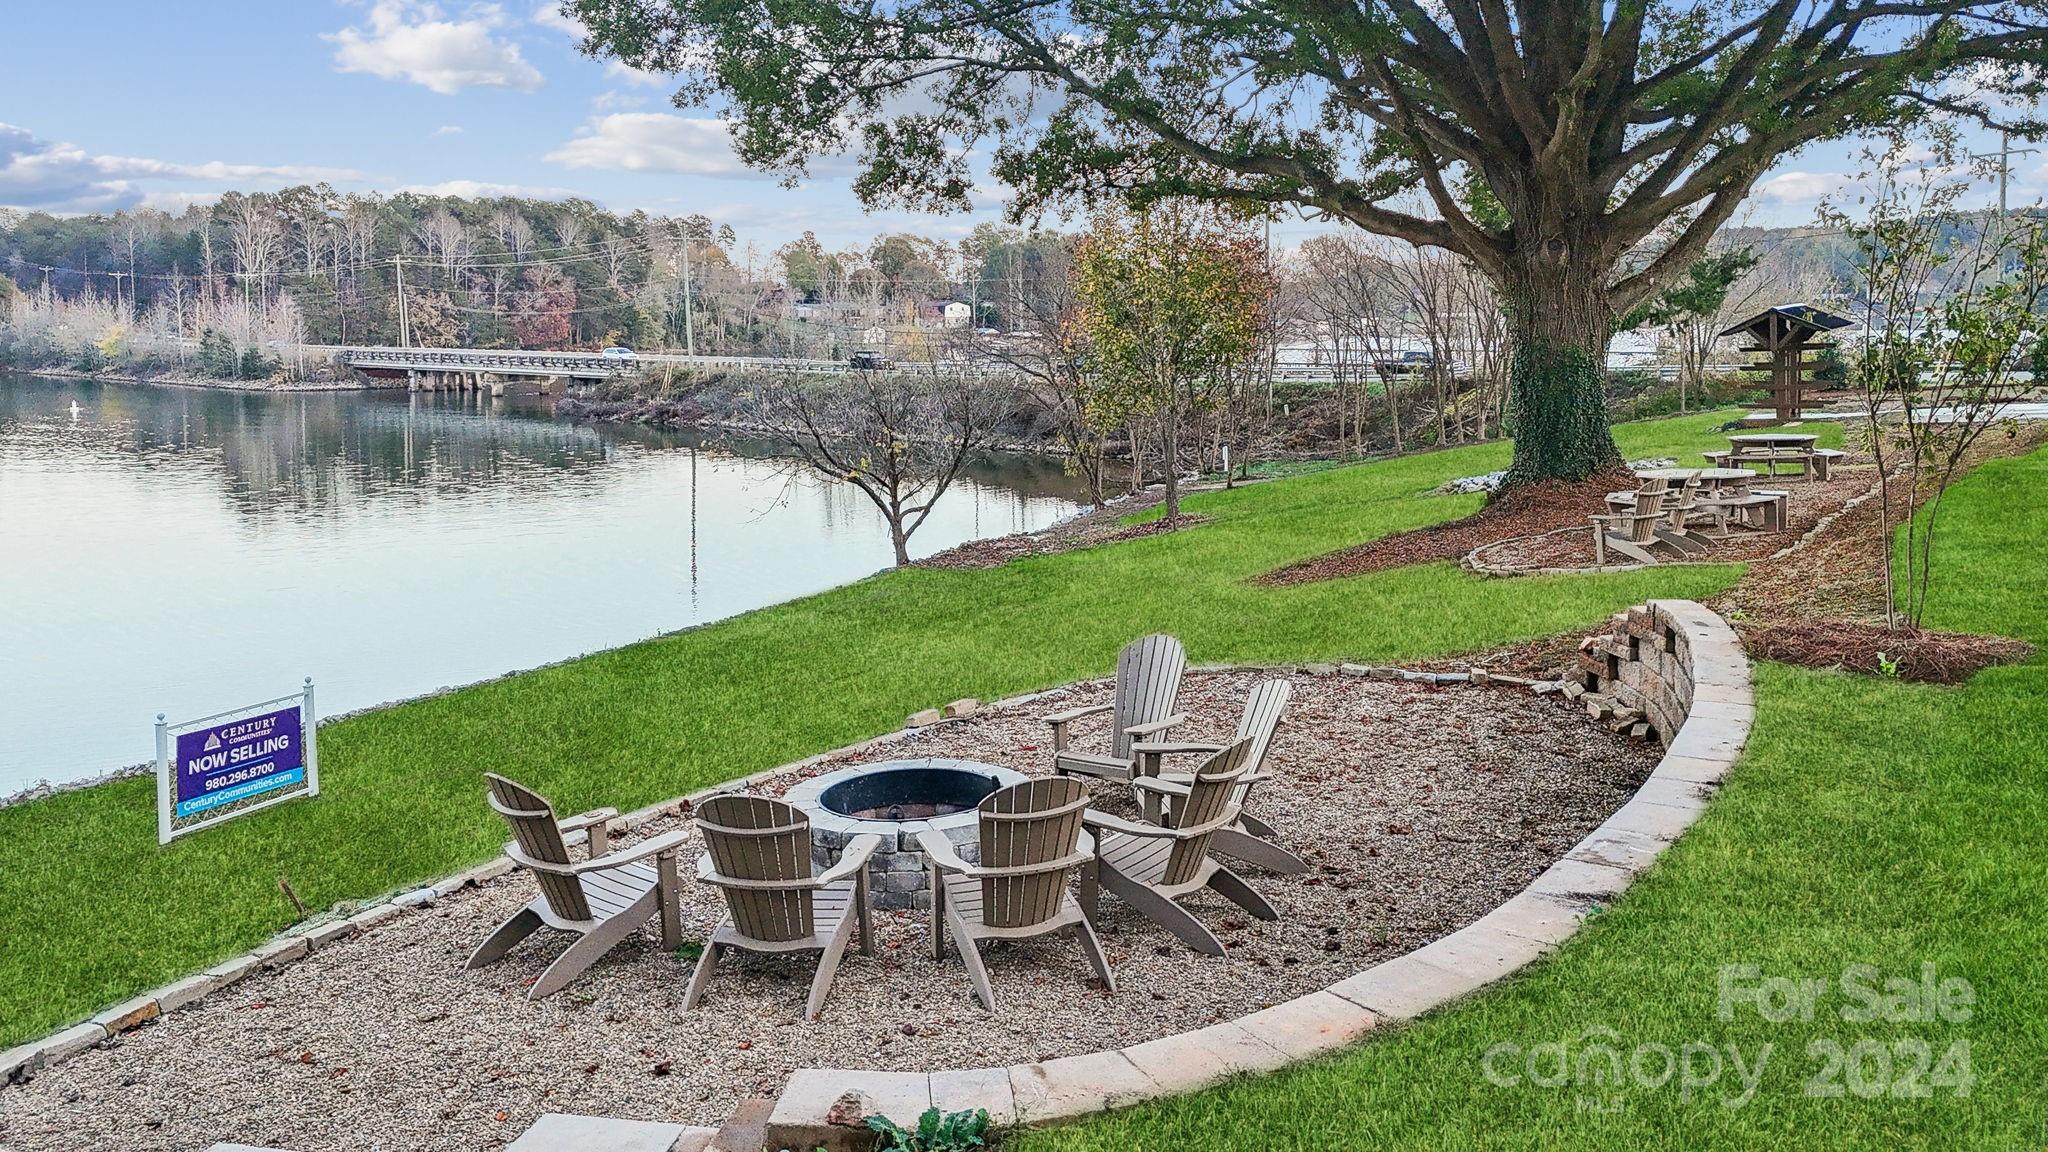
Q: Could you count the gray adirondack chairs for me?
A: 8